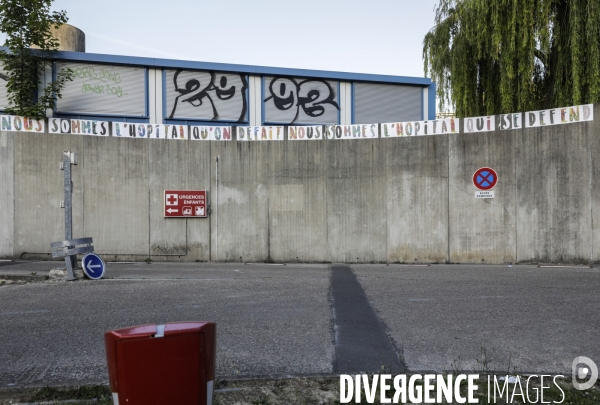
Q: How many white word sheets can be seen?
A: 11